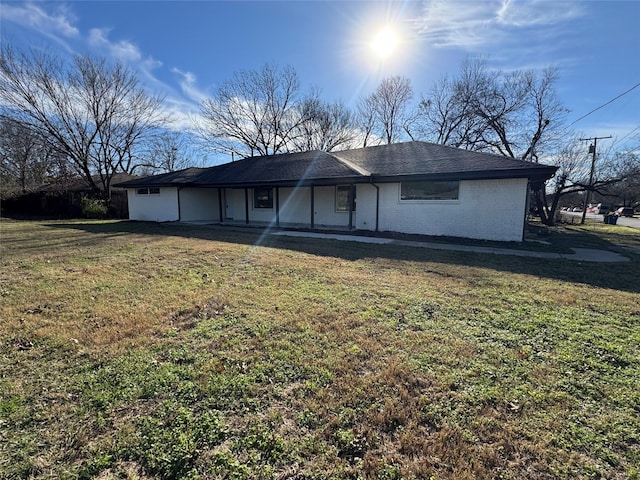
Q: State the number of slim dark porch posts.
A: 5